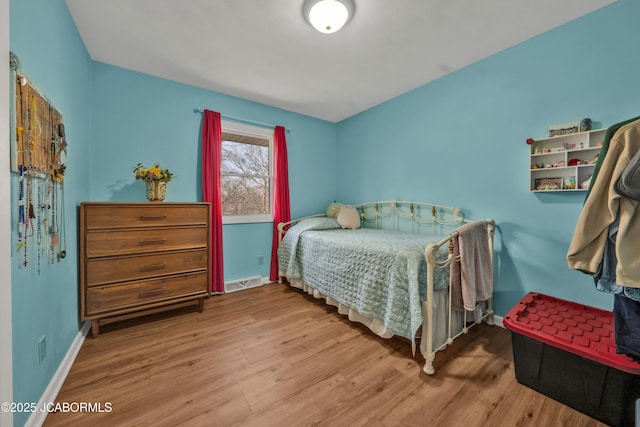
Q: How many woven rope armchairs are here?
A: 0